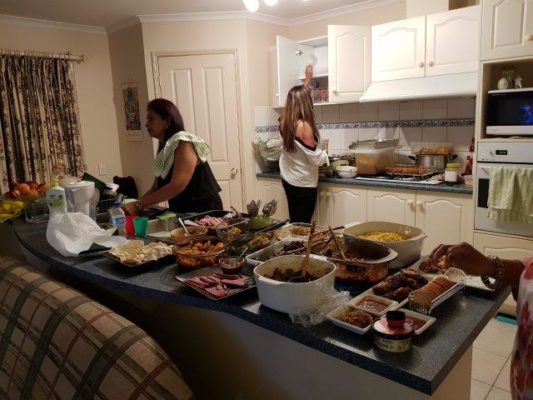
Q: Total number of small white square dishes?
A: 3